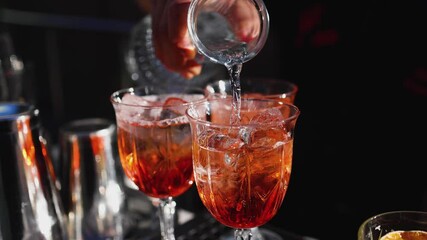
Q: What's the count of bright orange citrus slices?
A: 1